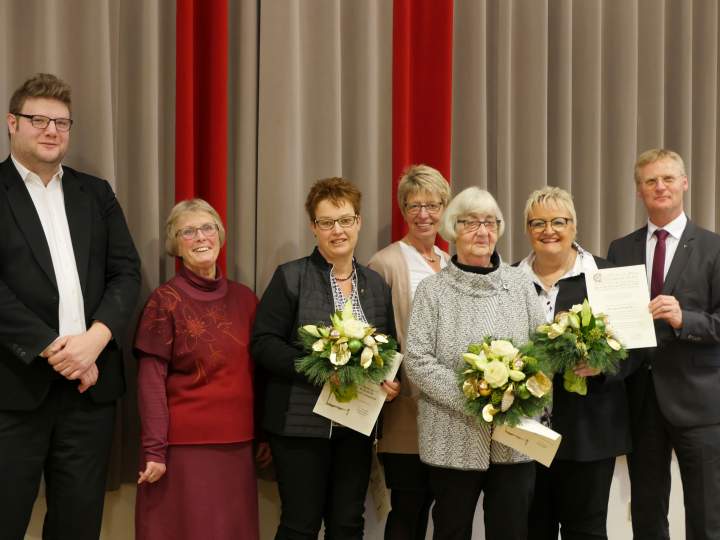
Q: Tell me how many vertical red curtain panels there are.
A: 2